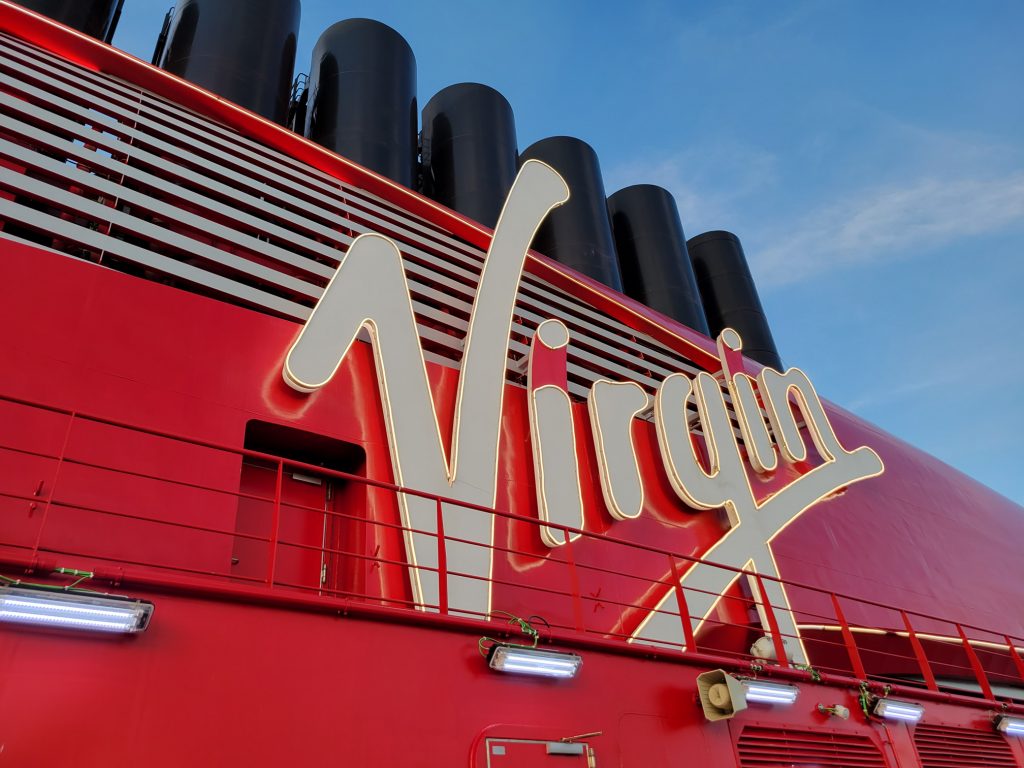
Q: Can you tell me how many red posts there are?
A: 10